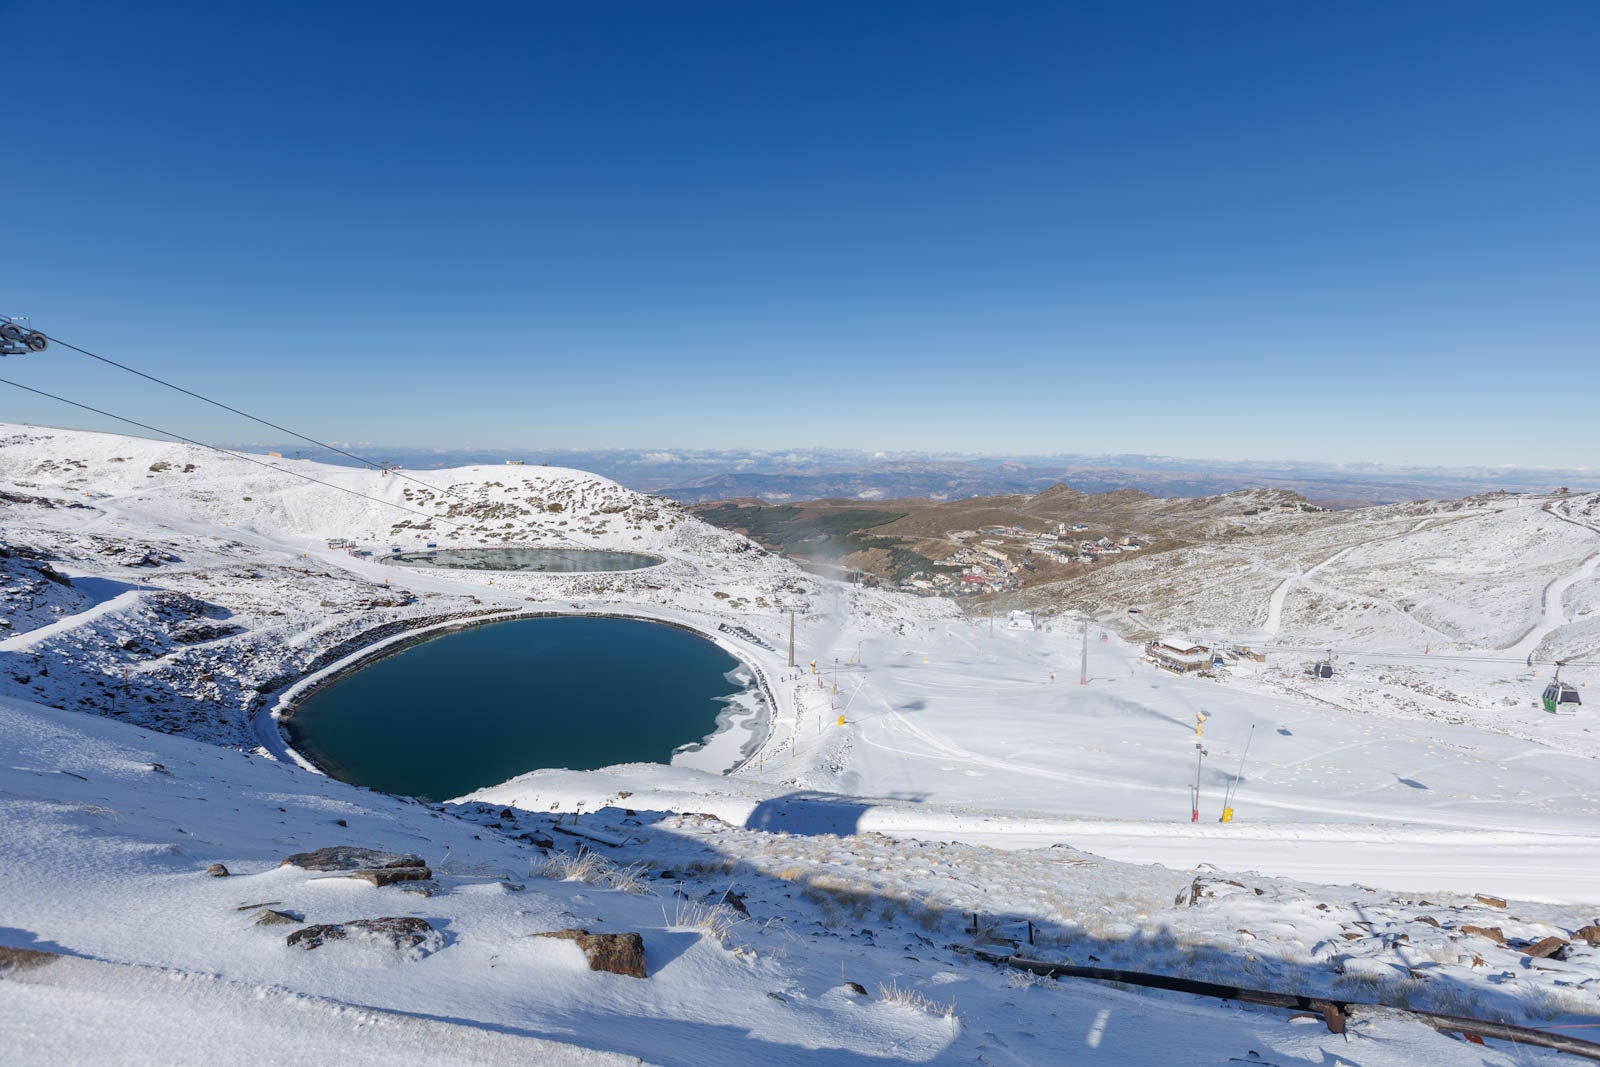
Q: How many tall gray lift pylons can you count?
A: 2